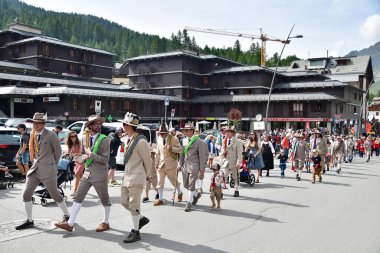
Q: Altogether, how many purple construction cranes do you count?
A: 0